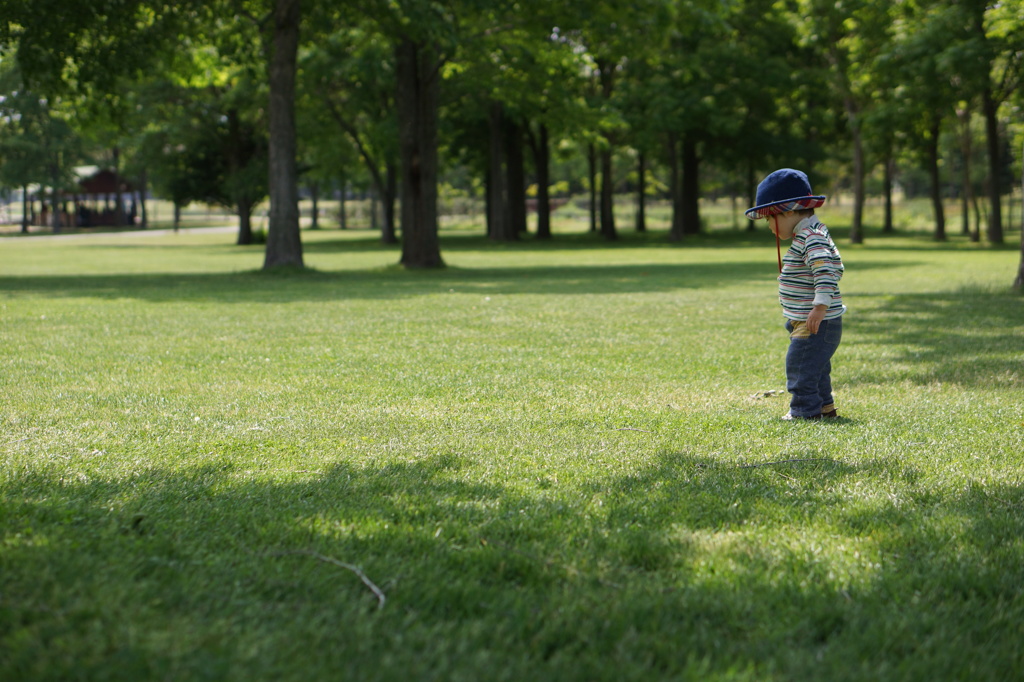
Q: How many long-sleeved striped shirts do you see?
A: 1